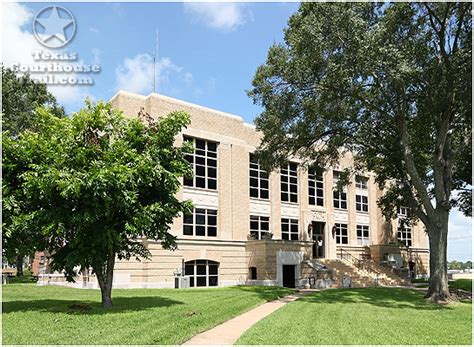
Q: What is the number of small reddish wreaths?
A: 2